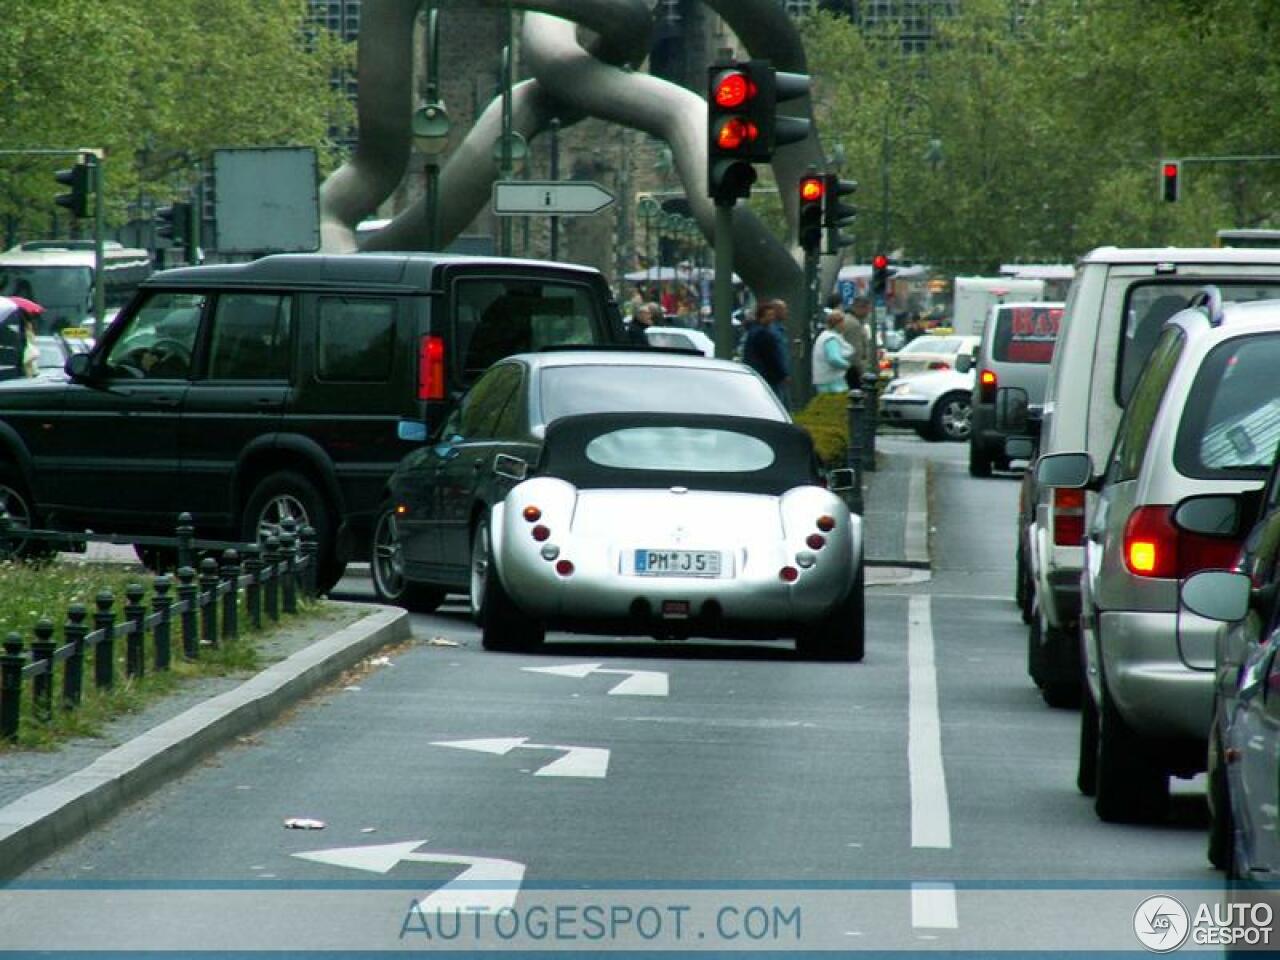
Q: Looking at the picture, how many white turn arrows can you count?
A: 3